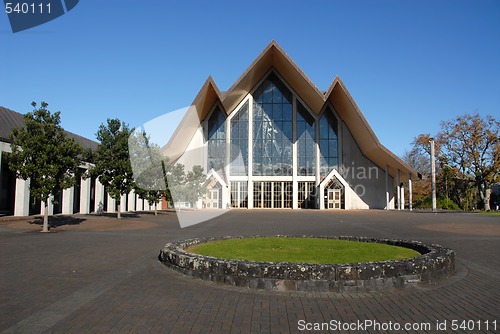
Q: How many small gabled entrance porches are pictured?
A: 2